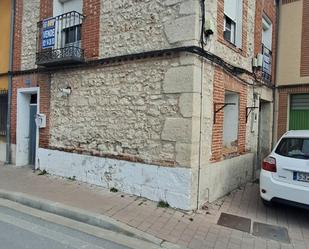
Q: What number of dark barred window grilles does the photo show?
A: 1